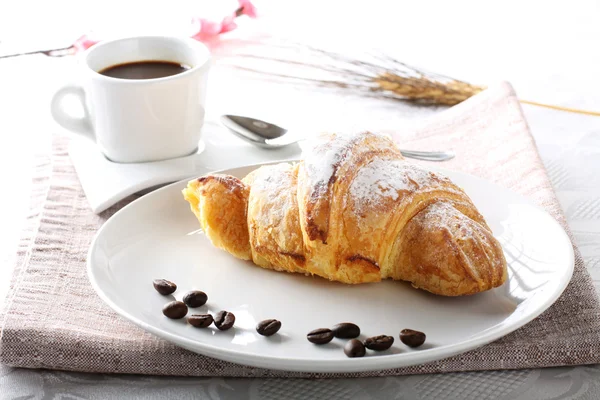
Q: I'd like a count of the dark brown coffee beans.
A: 11